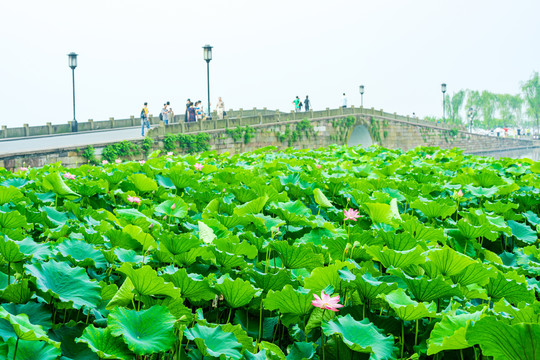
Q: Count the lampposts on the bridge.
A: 4